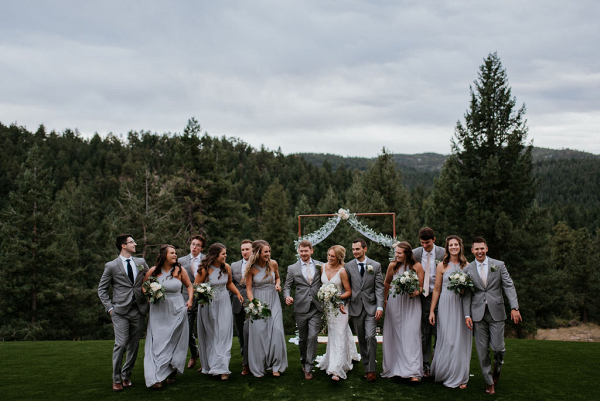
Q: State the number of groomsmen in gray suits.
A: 6